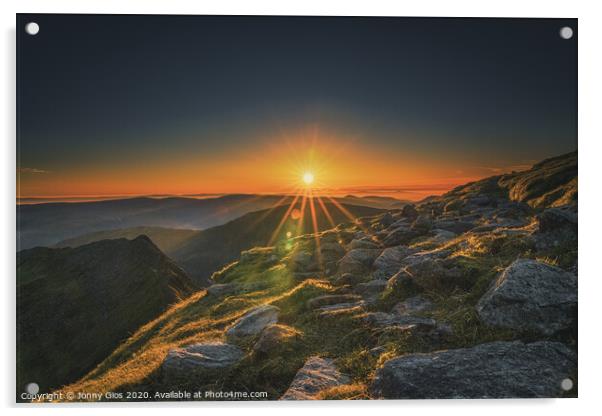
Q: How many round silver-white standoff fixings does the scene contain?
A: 4